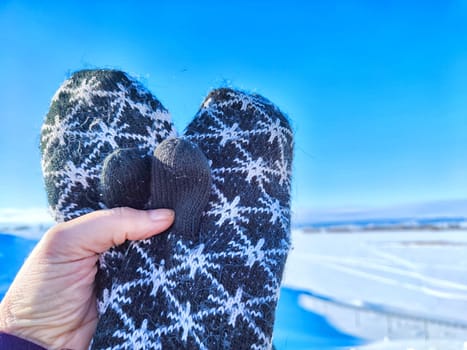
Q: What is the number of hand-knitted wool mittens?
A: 2